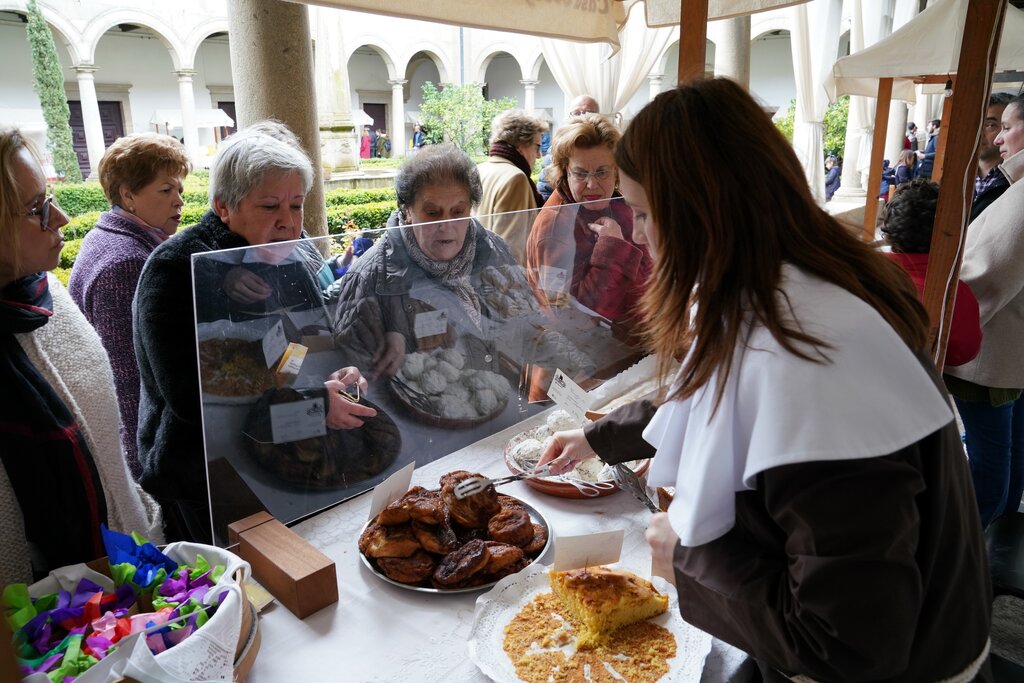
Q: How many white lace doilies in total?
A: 1